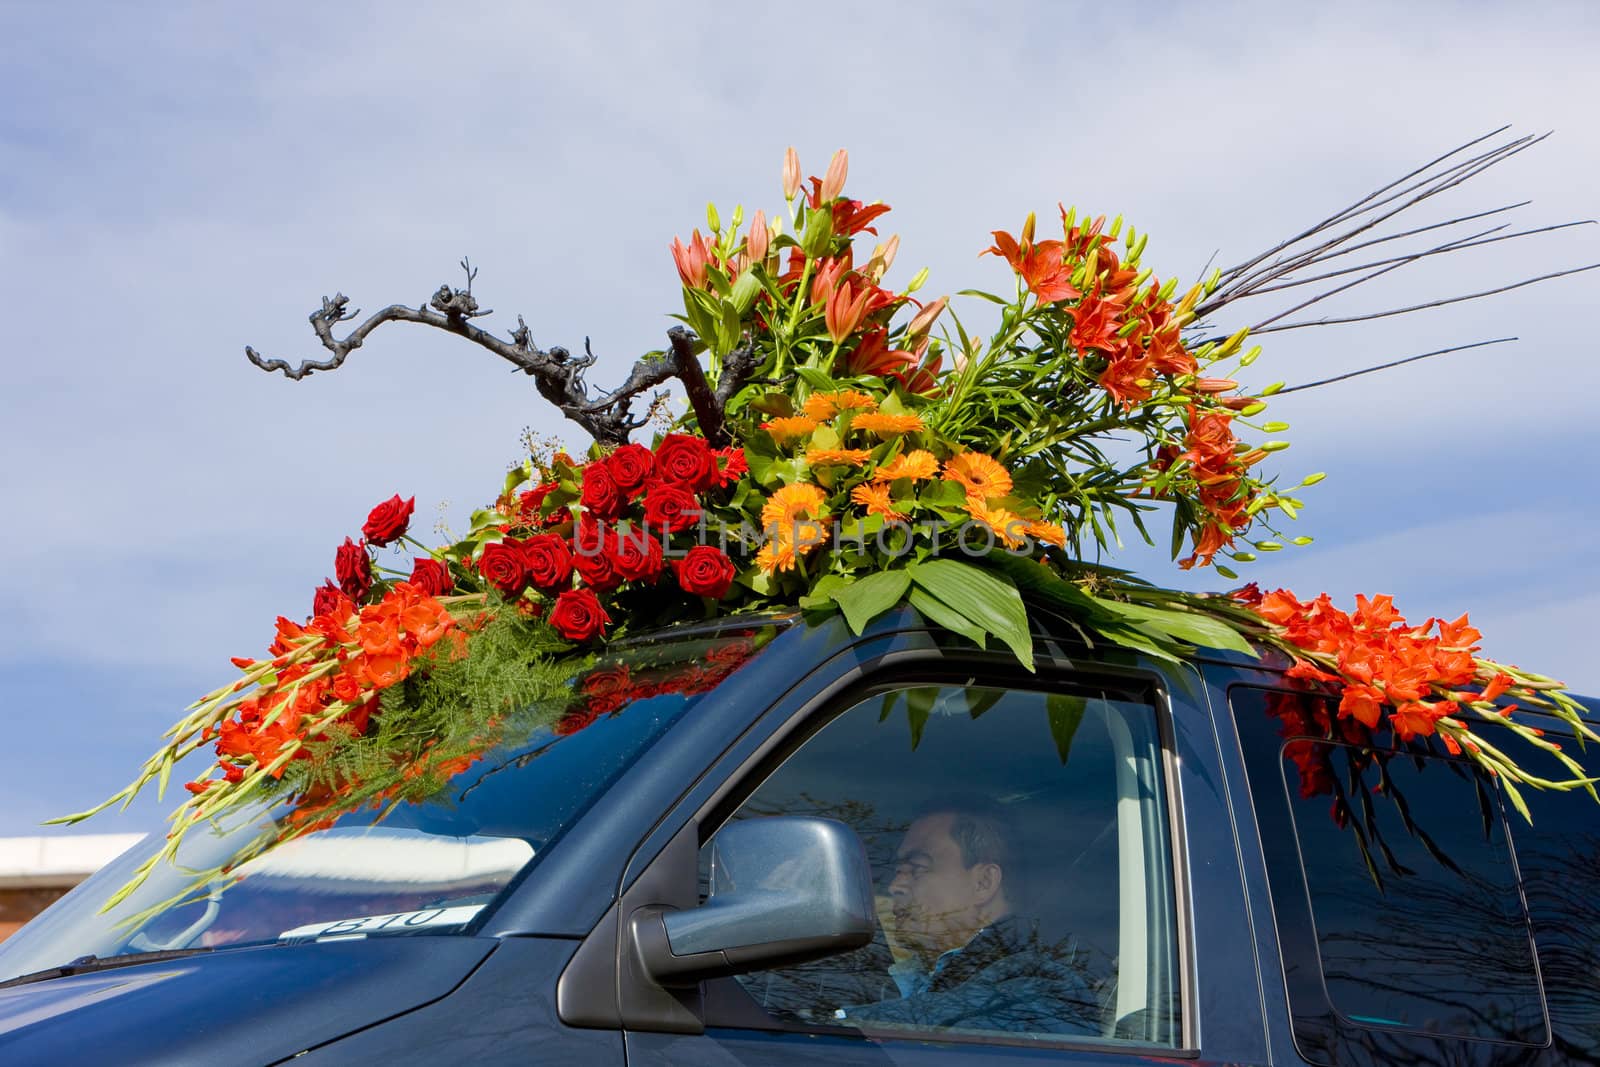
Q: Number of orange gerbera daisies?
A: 11